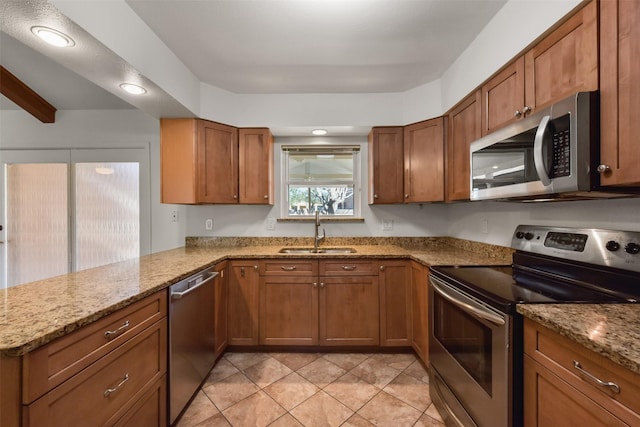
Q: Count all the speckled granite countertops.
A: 2